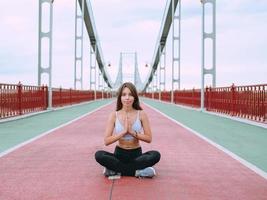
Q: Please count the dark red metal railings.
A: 2